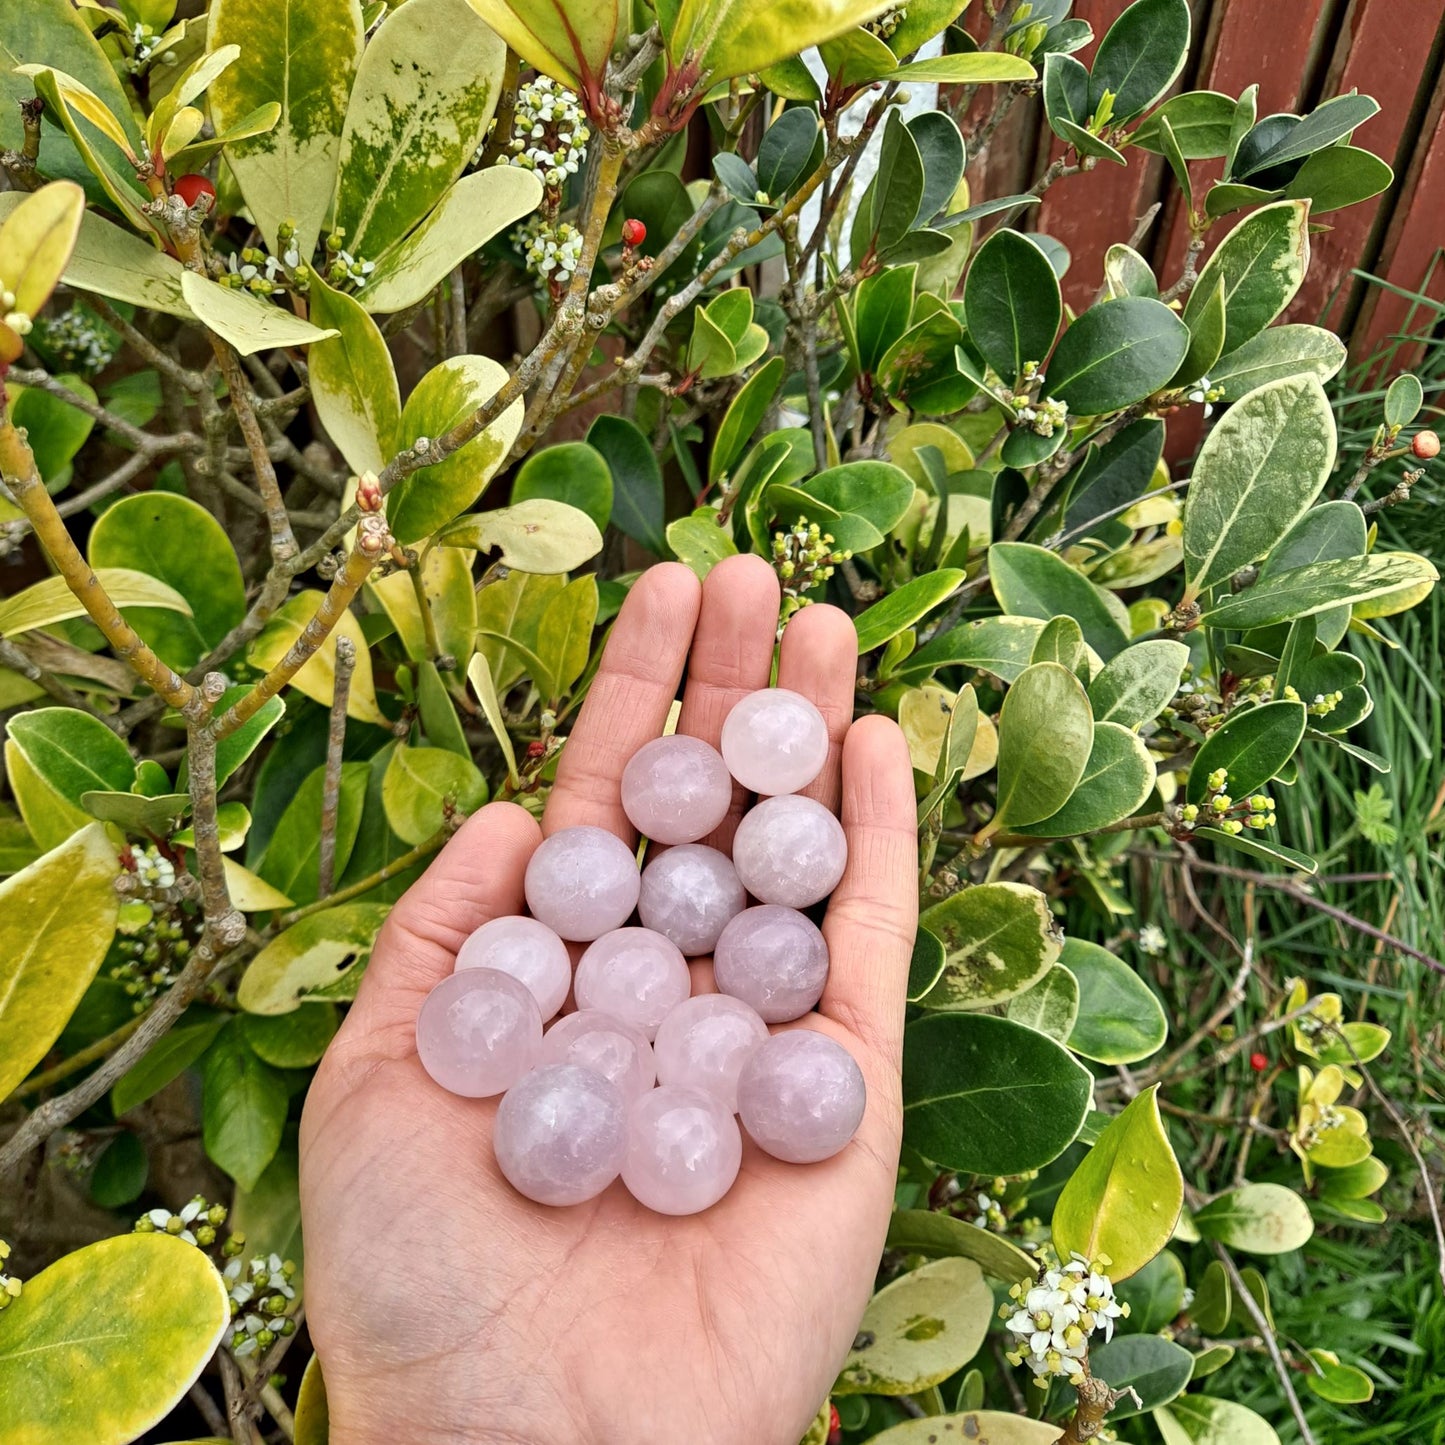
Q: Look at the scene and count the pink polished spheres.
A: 14